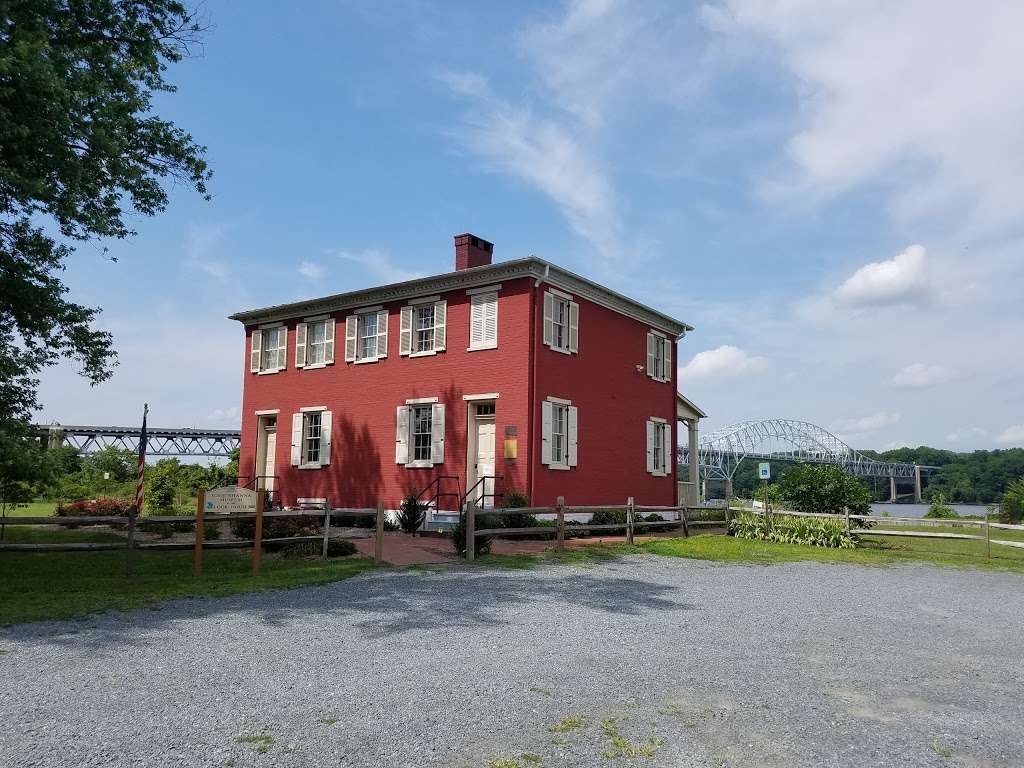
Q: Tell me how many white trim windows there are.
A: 11